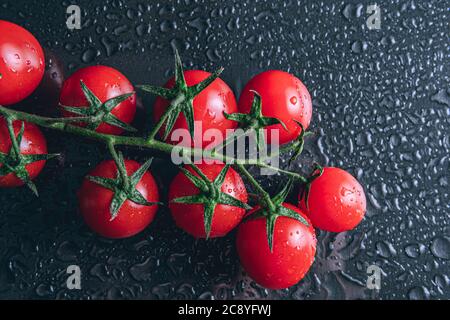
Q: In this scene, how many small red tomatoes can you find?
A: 9